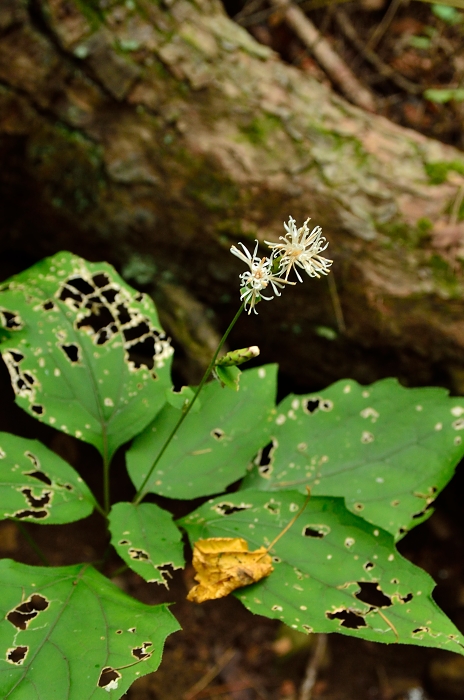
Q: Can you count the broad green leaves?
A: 7